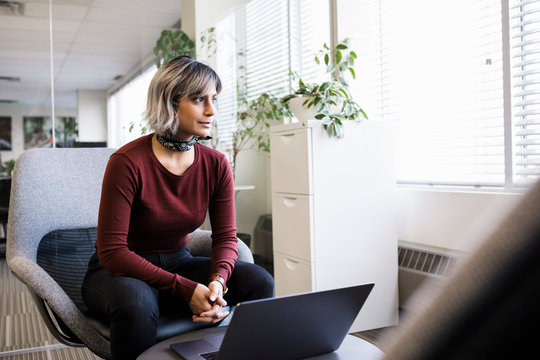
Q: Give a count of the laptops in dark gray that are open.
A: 1